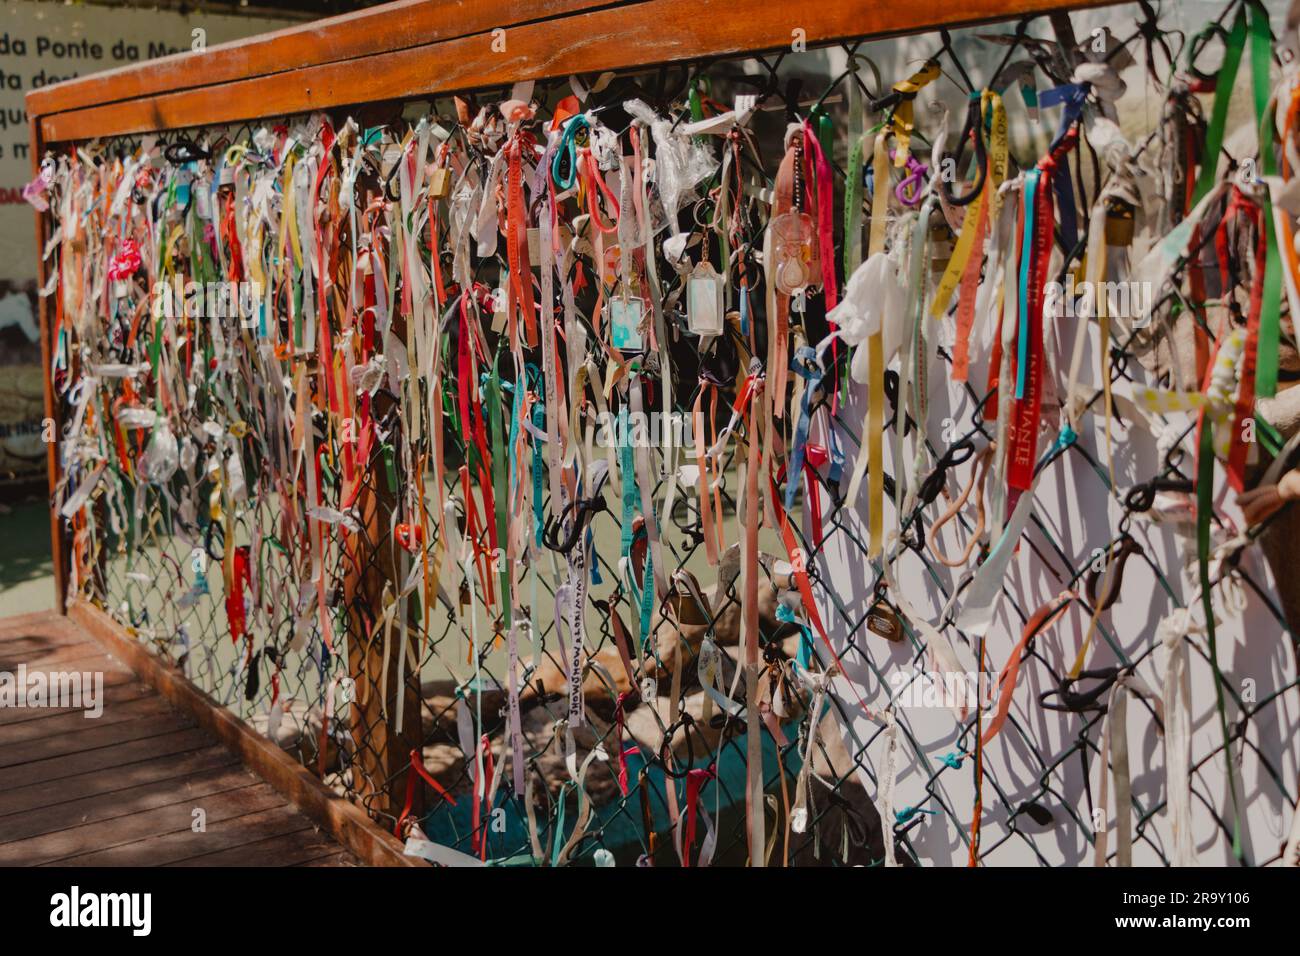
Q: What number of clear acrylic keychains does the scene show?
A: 2